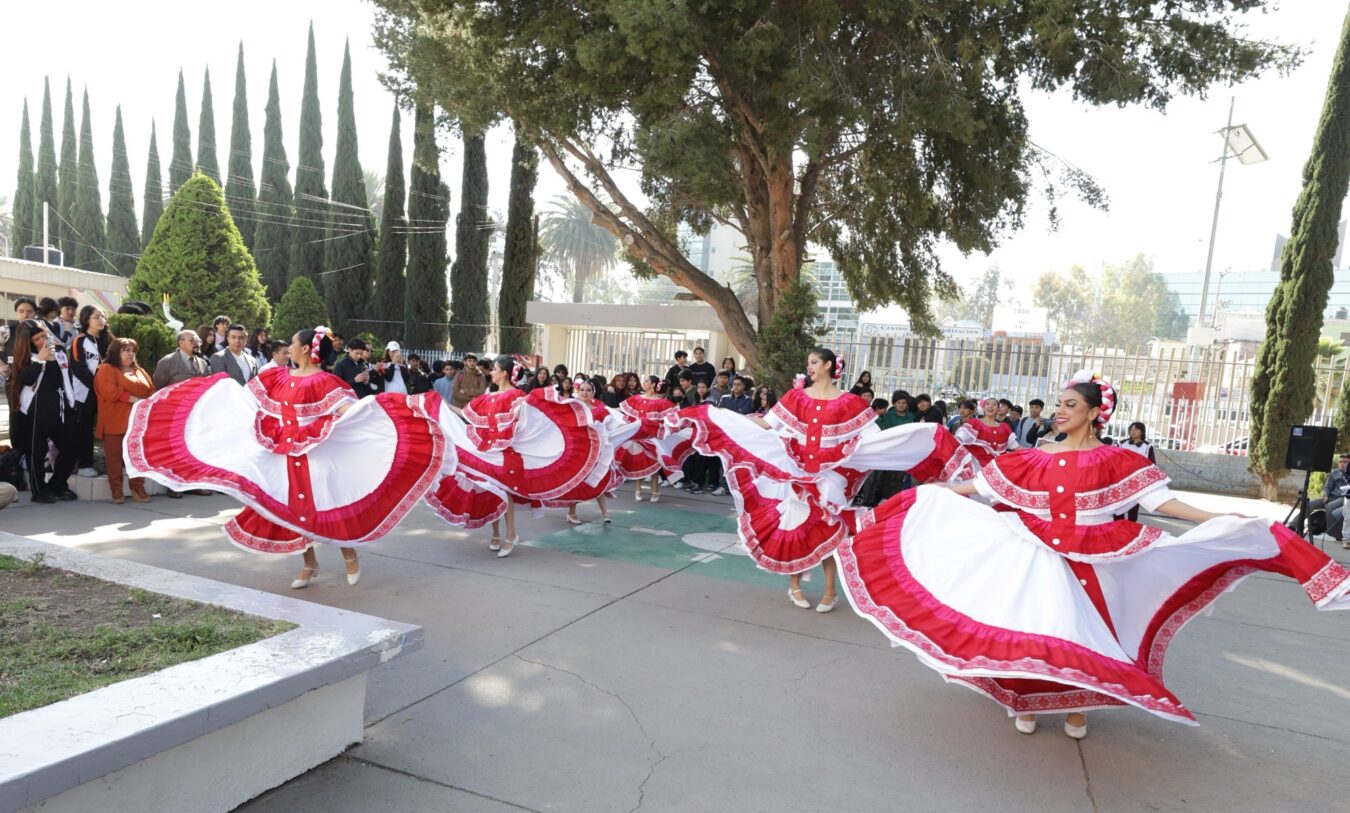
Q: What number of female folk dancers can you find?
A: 7